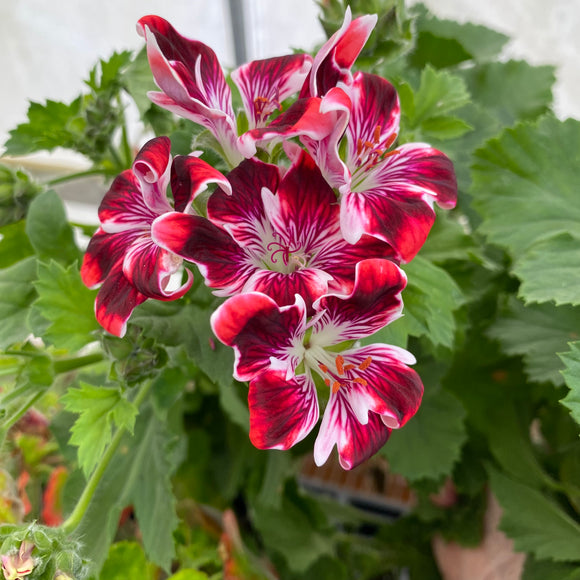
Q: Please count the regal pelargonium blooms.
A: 5